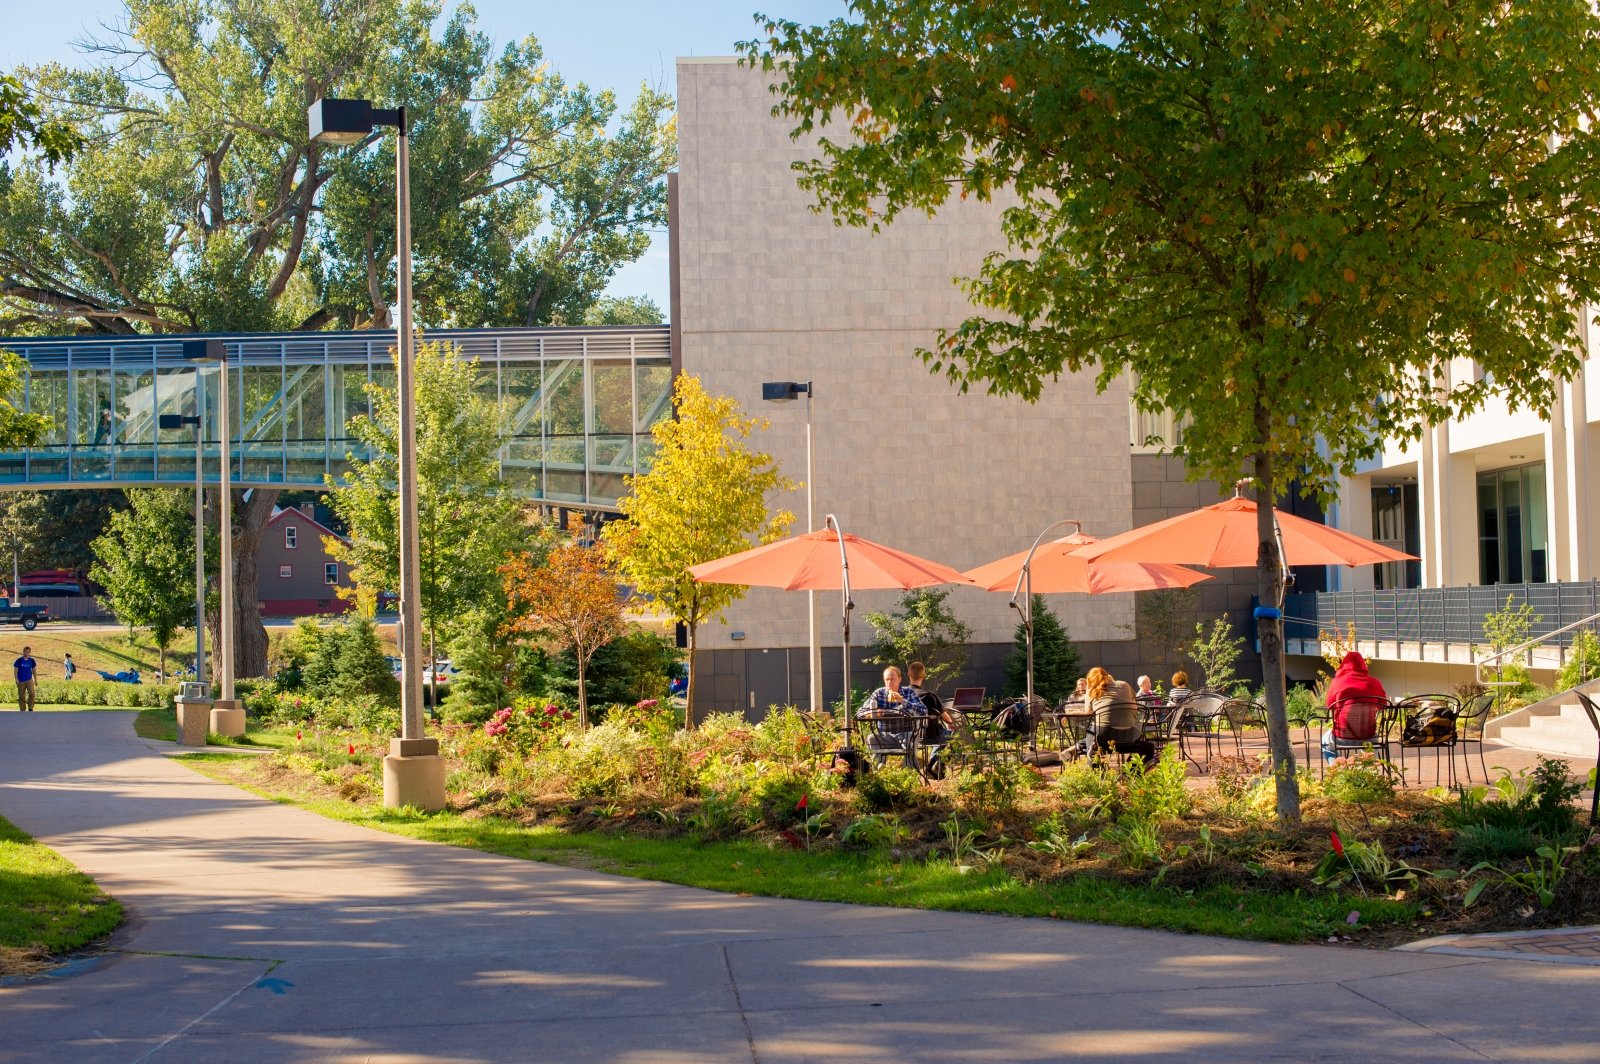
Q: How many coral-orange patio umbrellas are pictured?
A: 3